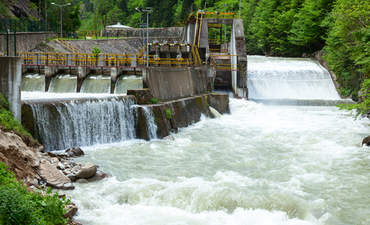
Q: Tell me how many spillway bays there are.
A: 4